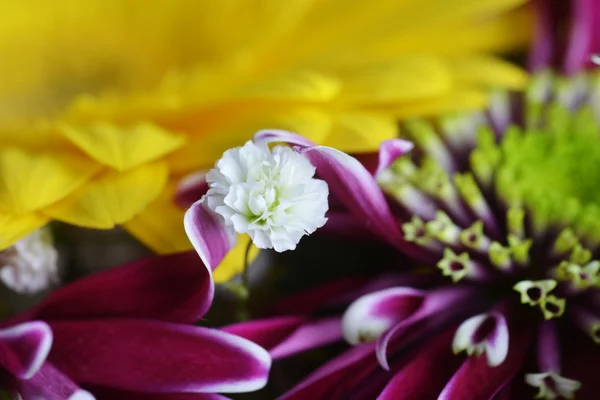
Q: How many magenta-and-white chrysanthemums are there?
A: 2